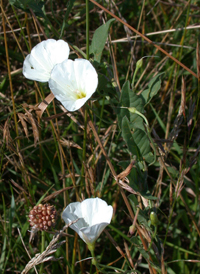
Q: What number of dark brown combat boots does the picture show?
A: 0